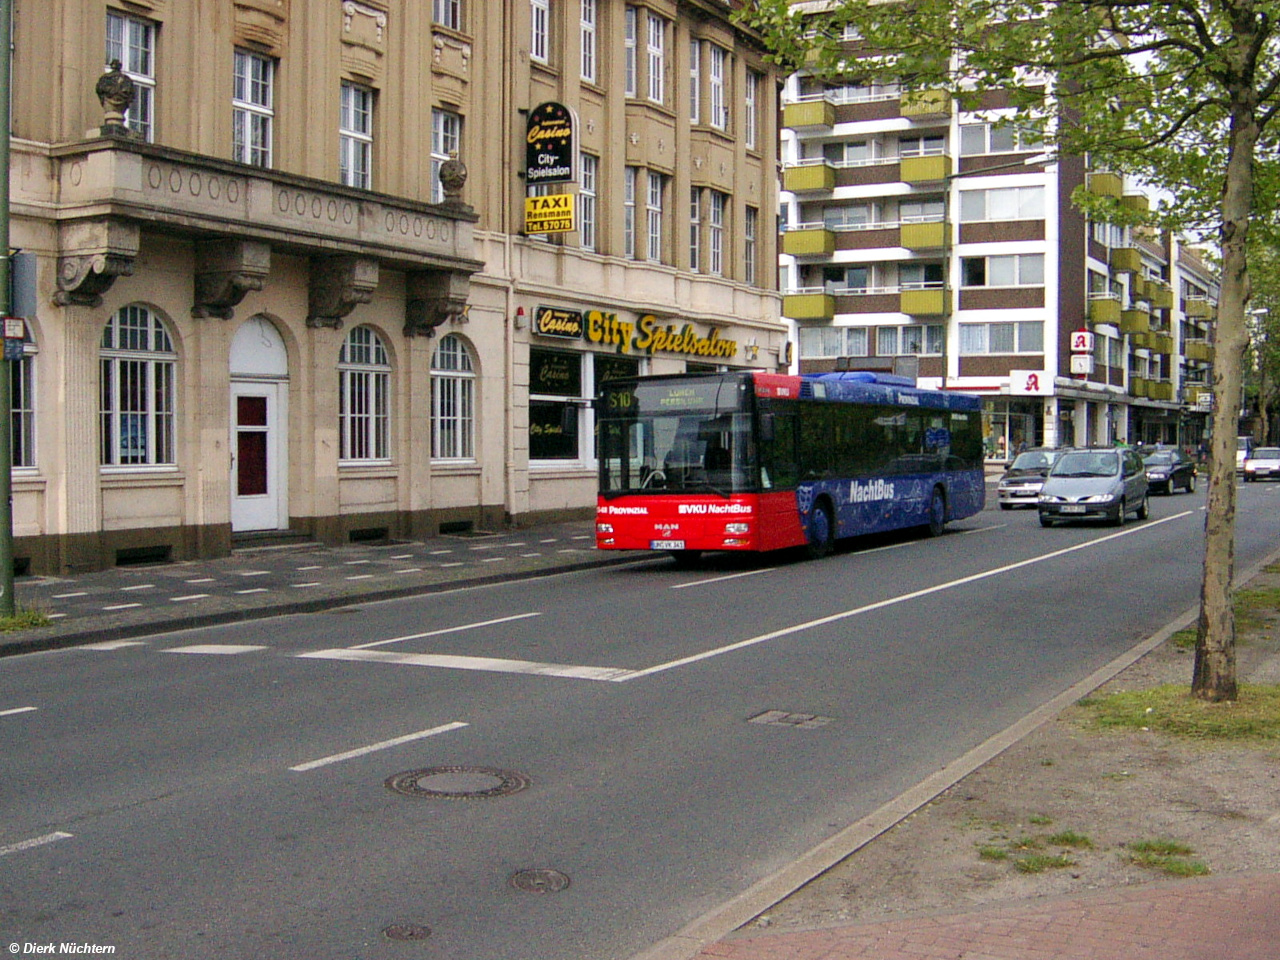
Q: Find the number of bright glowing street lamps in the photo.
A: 0